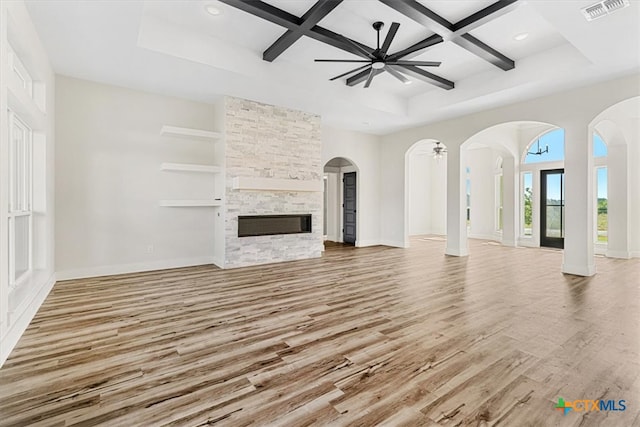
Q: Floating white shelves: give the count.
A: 3